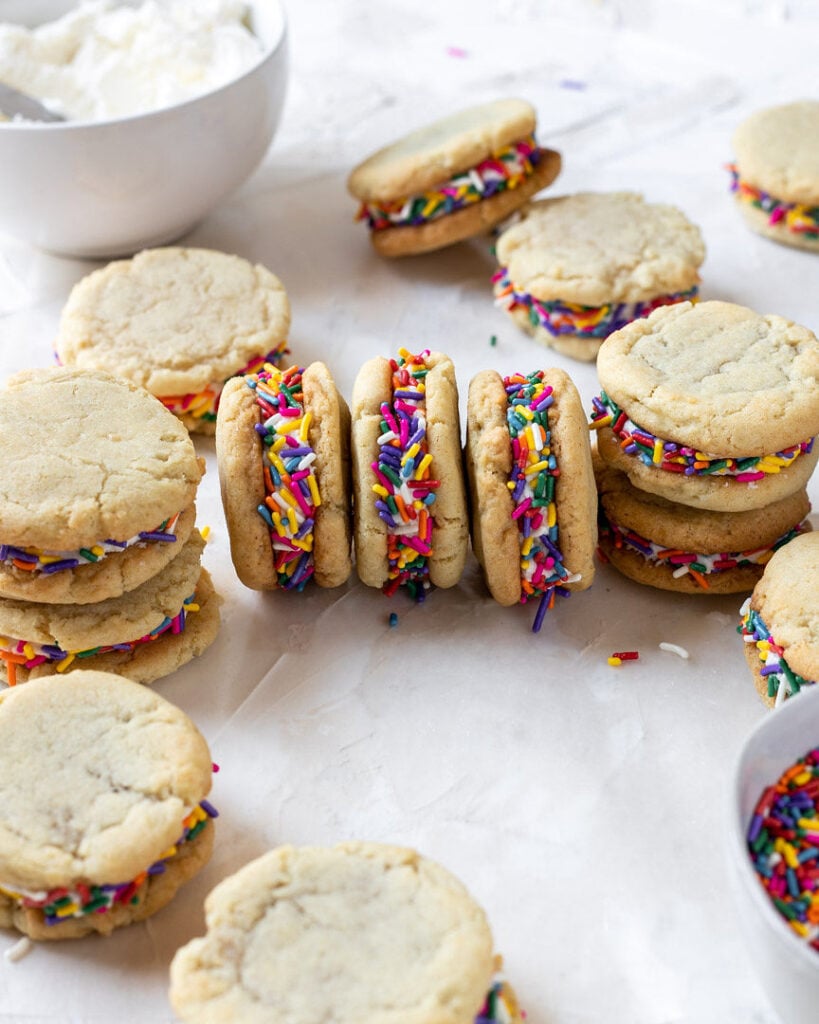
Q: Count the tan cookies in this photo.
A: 14